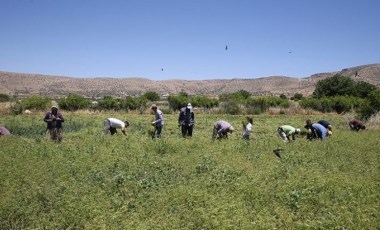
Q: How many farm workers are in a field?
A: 12